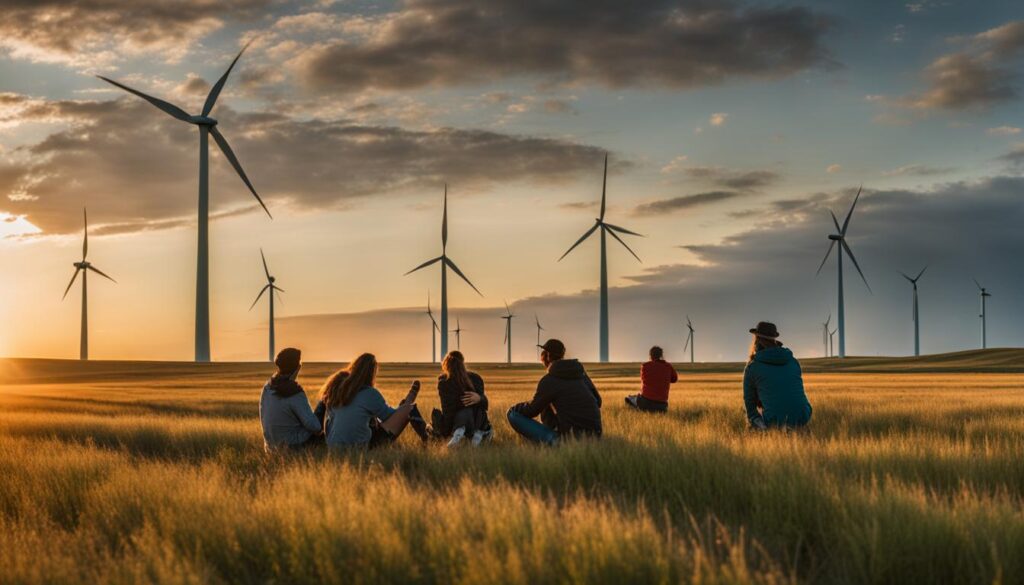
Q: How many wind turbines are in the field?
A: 15